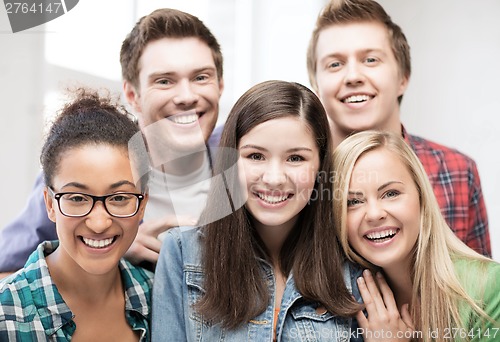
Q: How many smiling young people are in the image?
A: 5